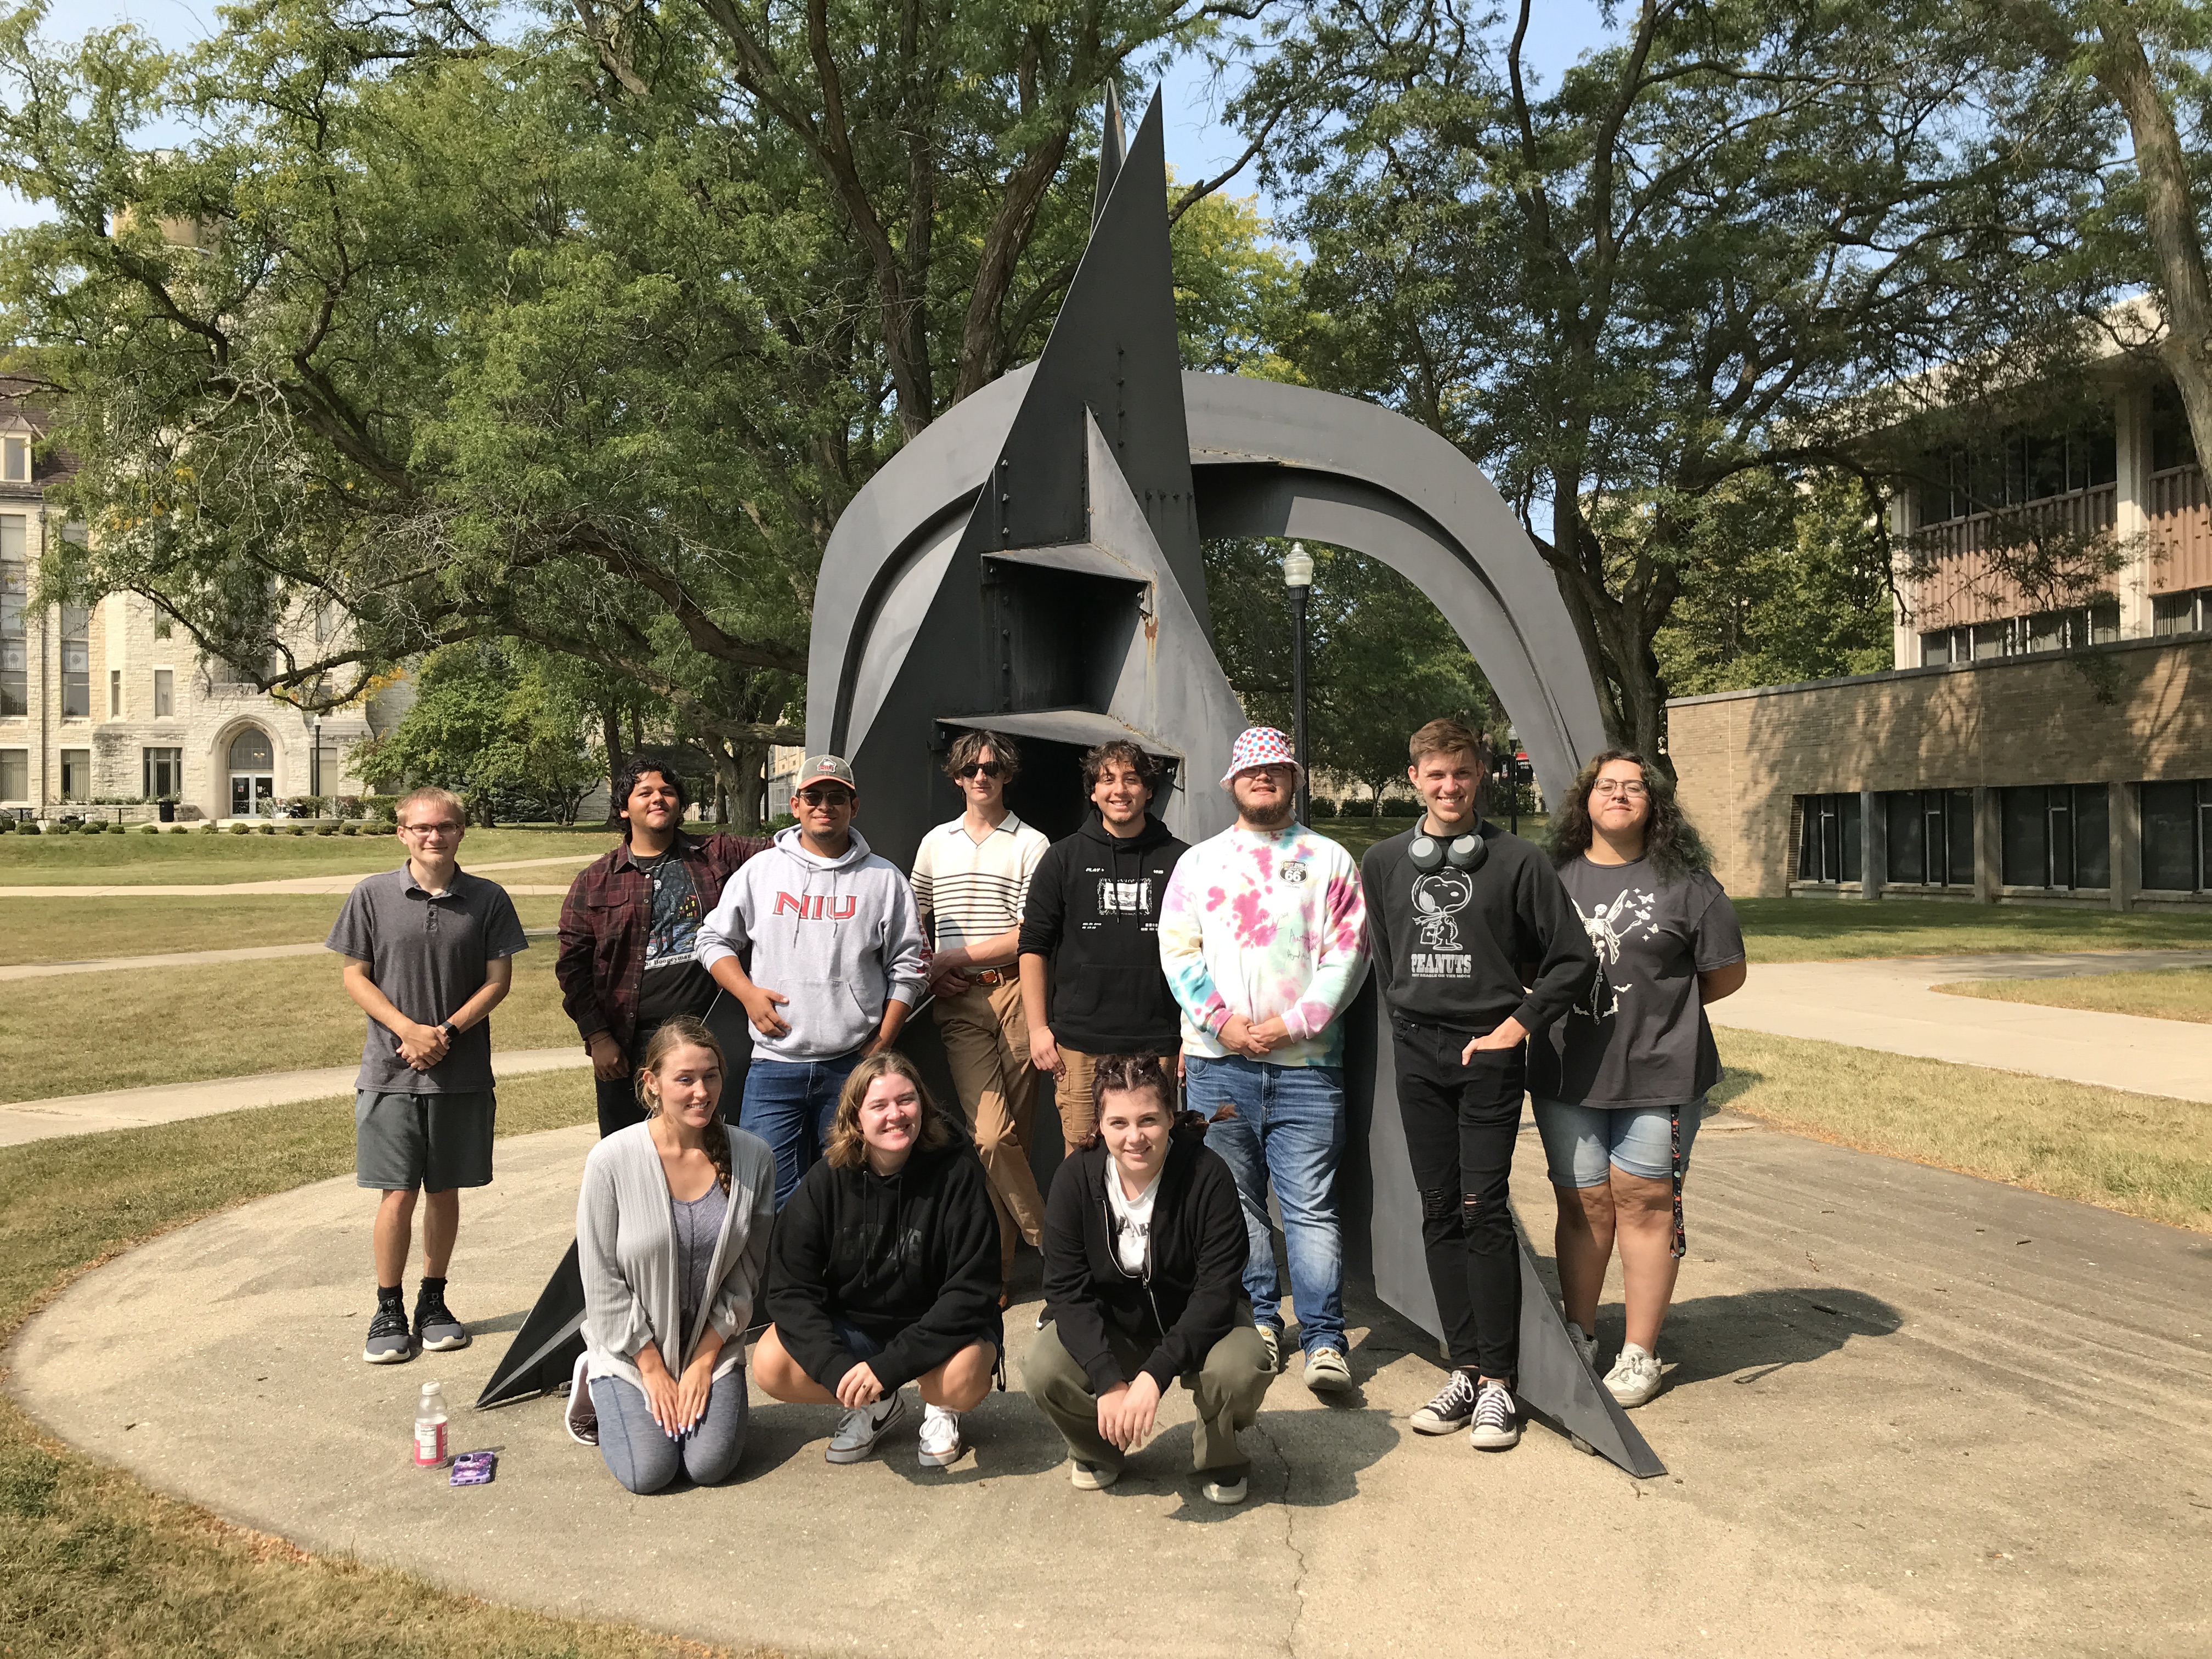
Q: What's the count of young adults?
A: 11